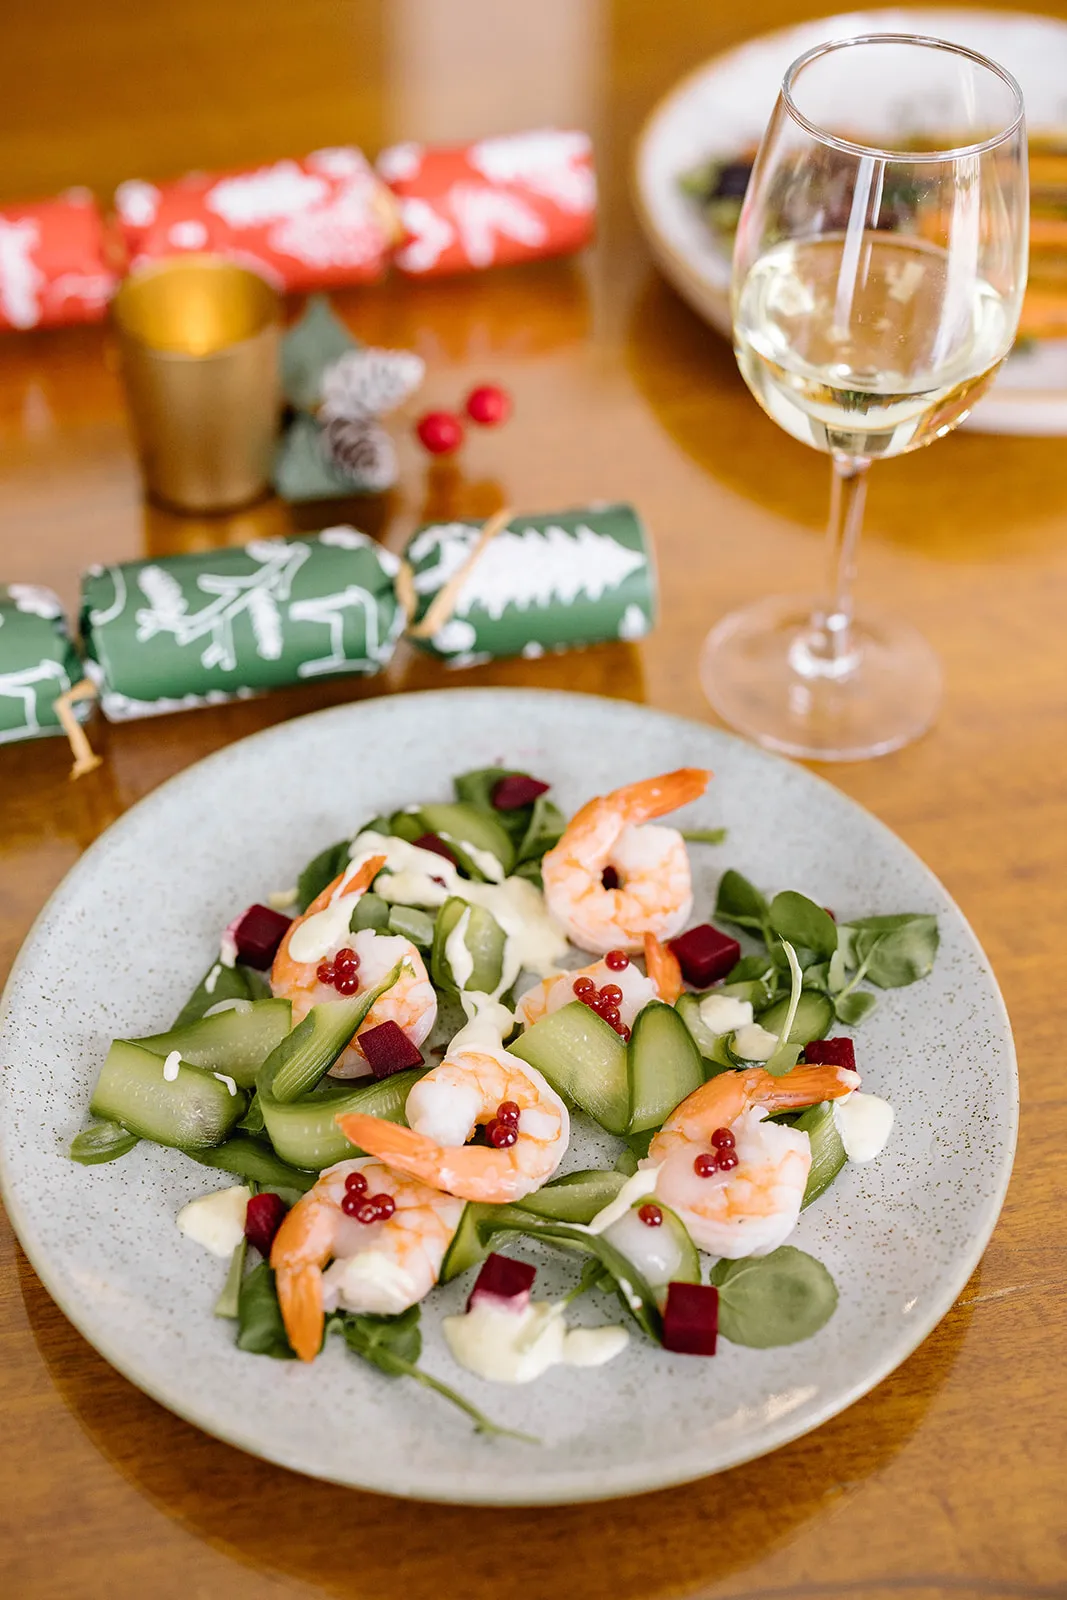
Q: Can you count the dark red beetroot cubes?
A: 9